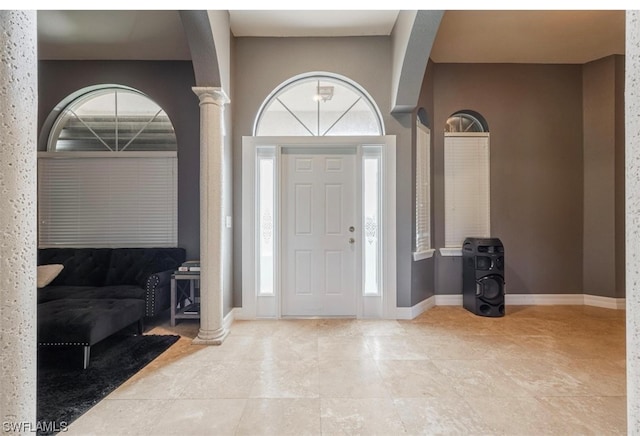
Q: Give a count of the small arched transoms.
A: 2